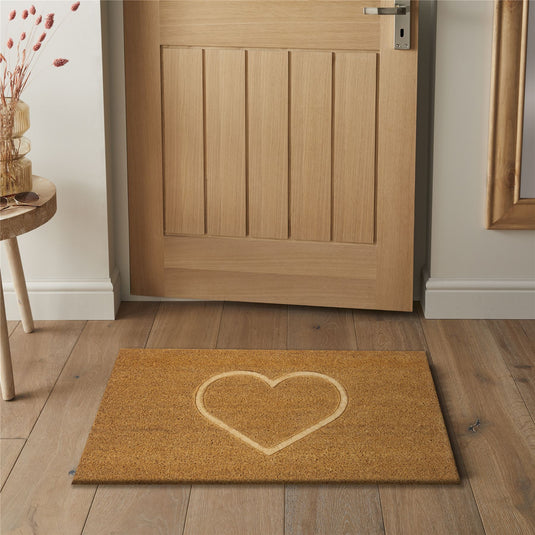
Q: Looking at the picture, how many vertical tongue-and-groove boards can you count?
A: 5